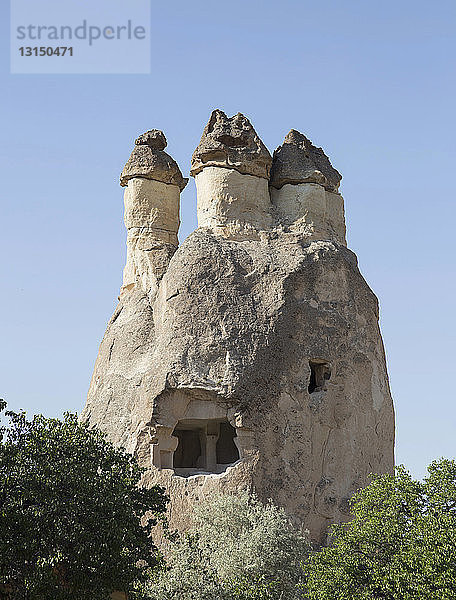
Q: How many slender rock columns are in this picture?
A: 3